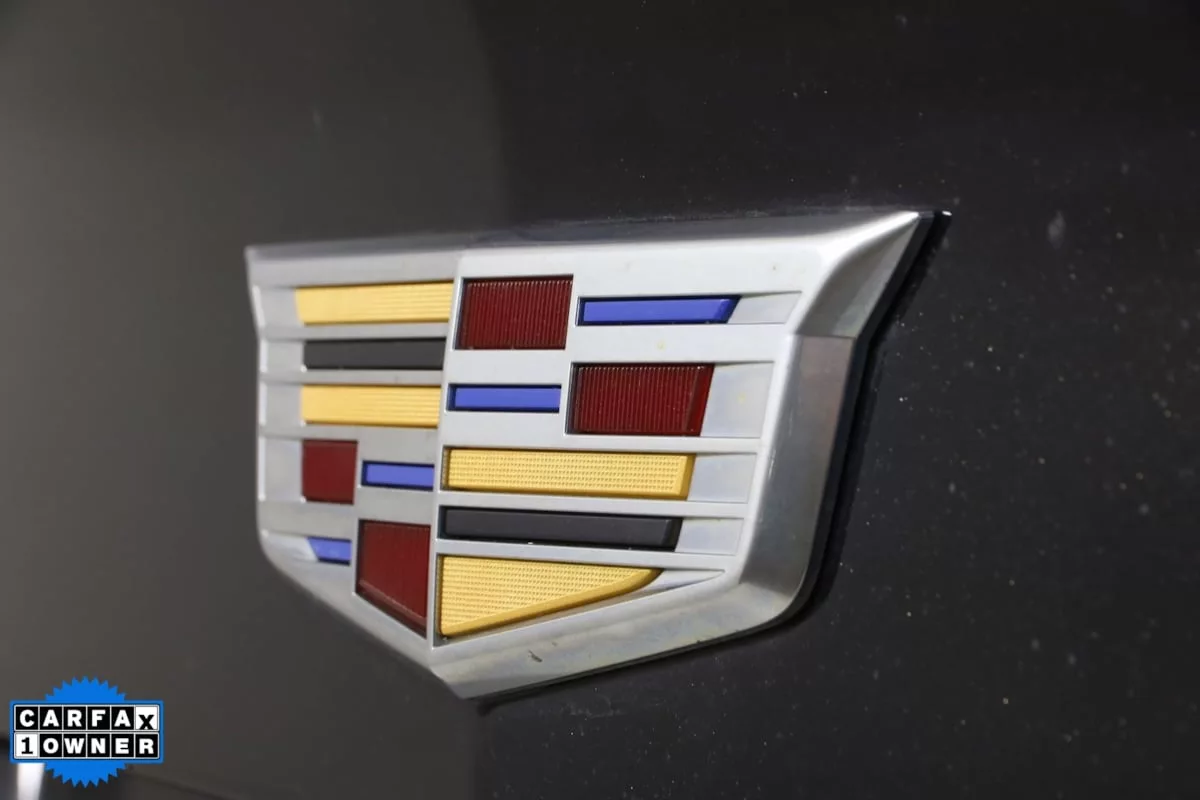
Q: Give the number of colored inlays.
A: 14